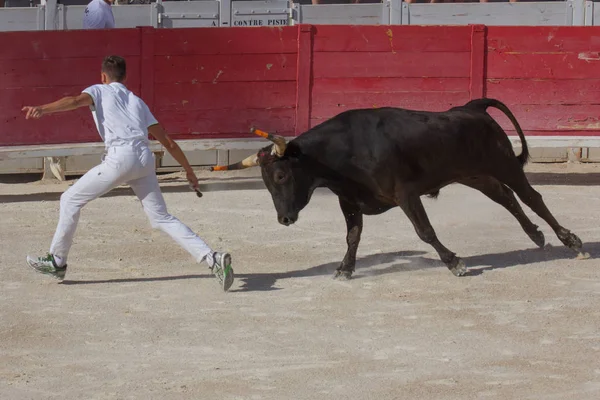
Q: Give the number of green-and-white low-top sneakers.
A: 2